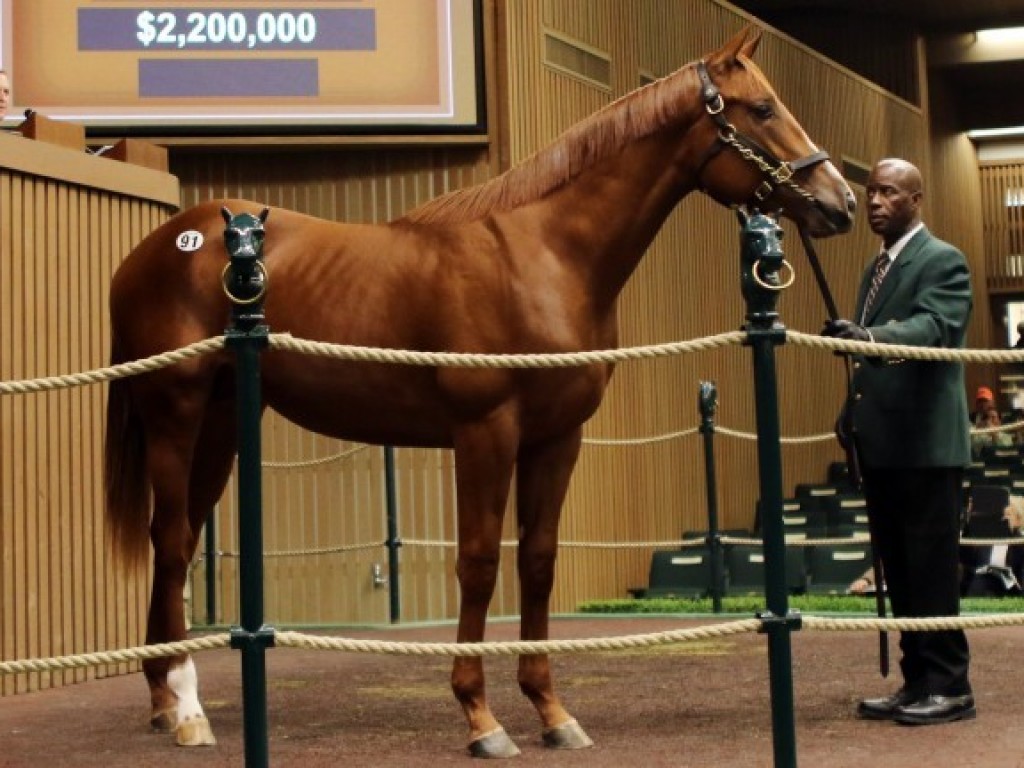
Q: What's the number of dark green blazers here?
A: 1